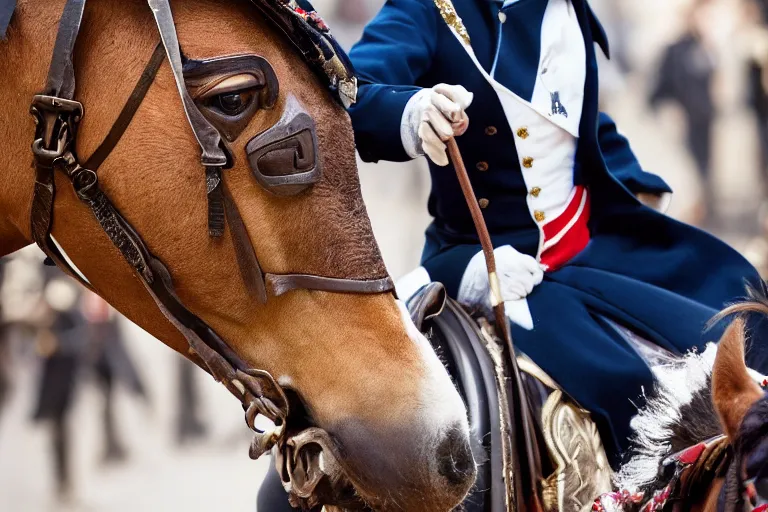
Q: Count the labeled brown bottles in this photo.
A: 0